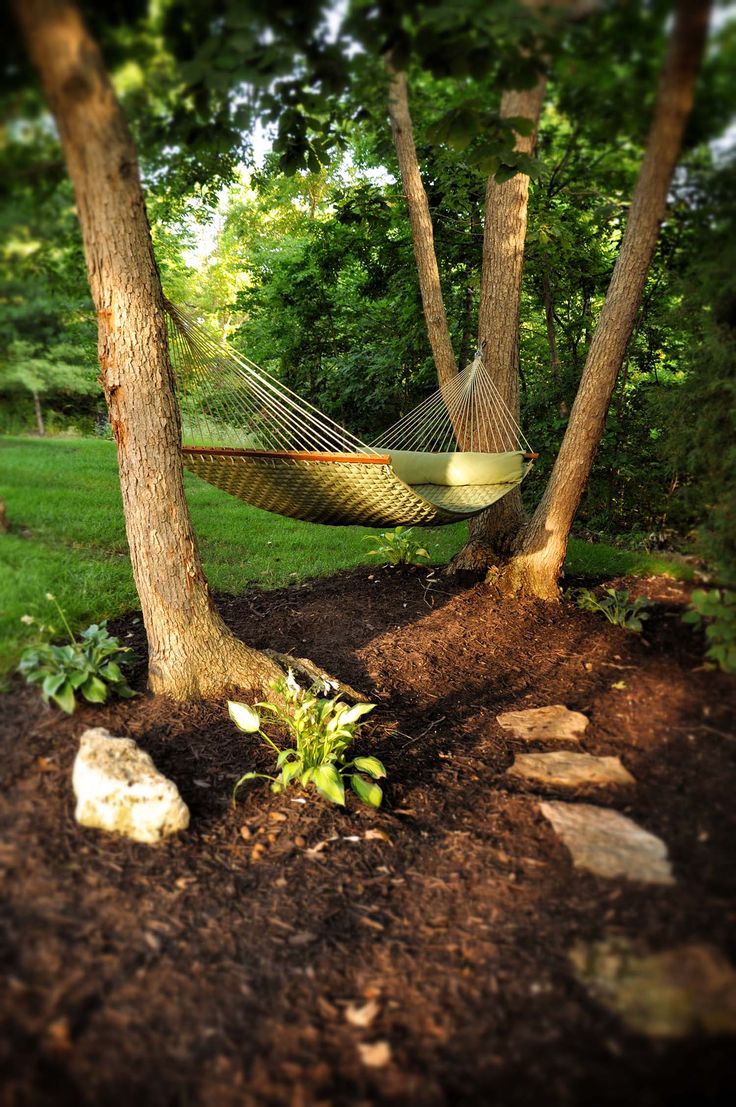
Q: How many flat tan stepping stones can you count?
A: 4